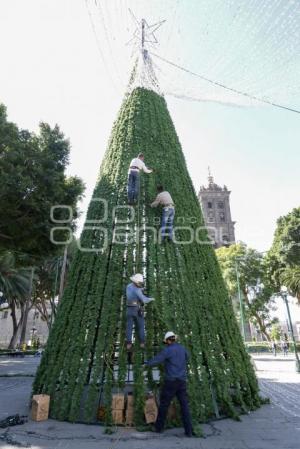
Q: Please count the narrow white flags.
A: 0